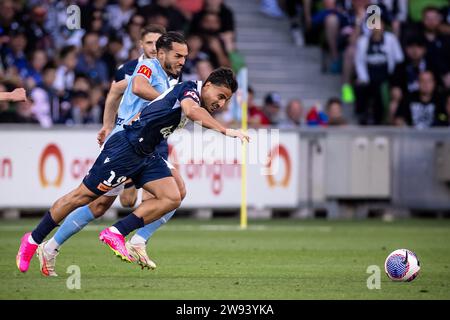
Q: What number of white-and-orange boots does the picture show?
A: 2